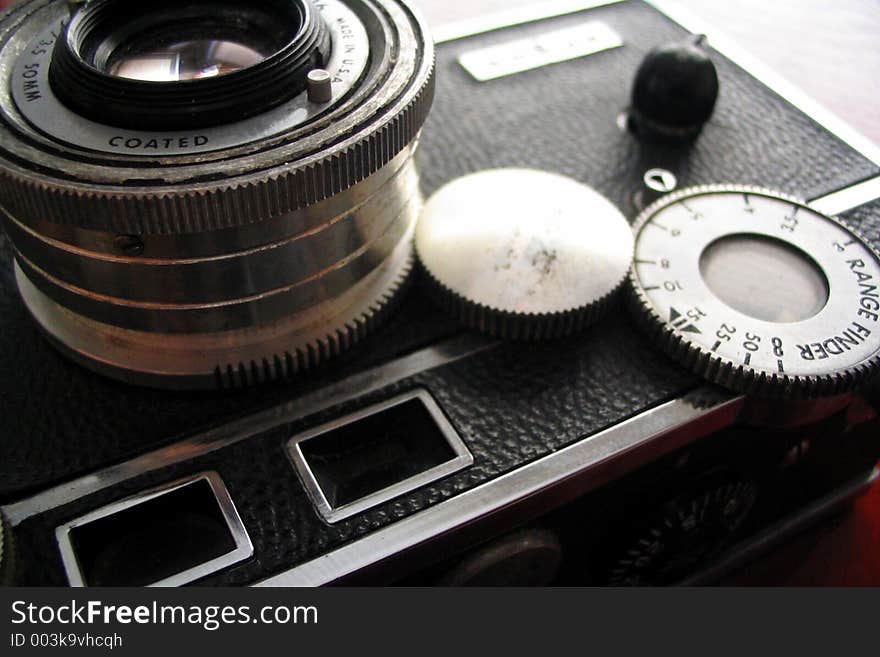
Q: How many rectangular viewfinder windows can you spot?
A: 2